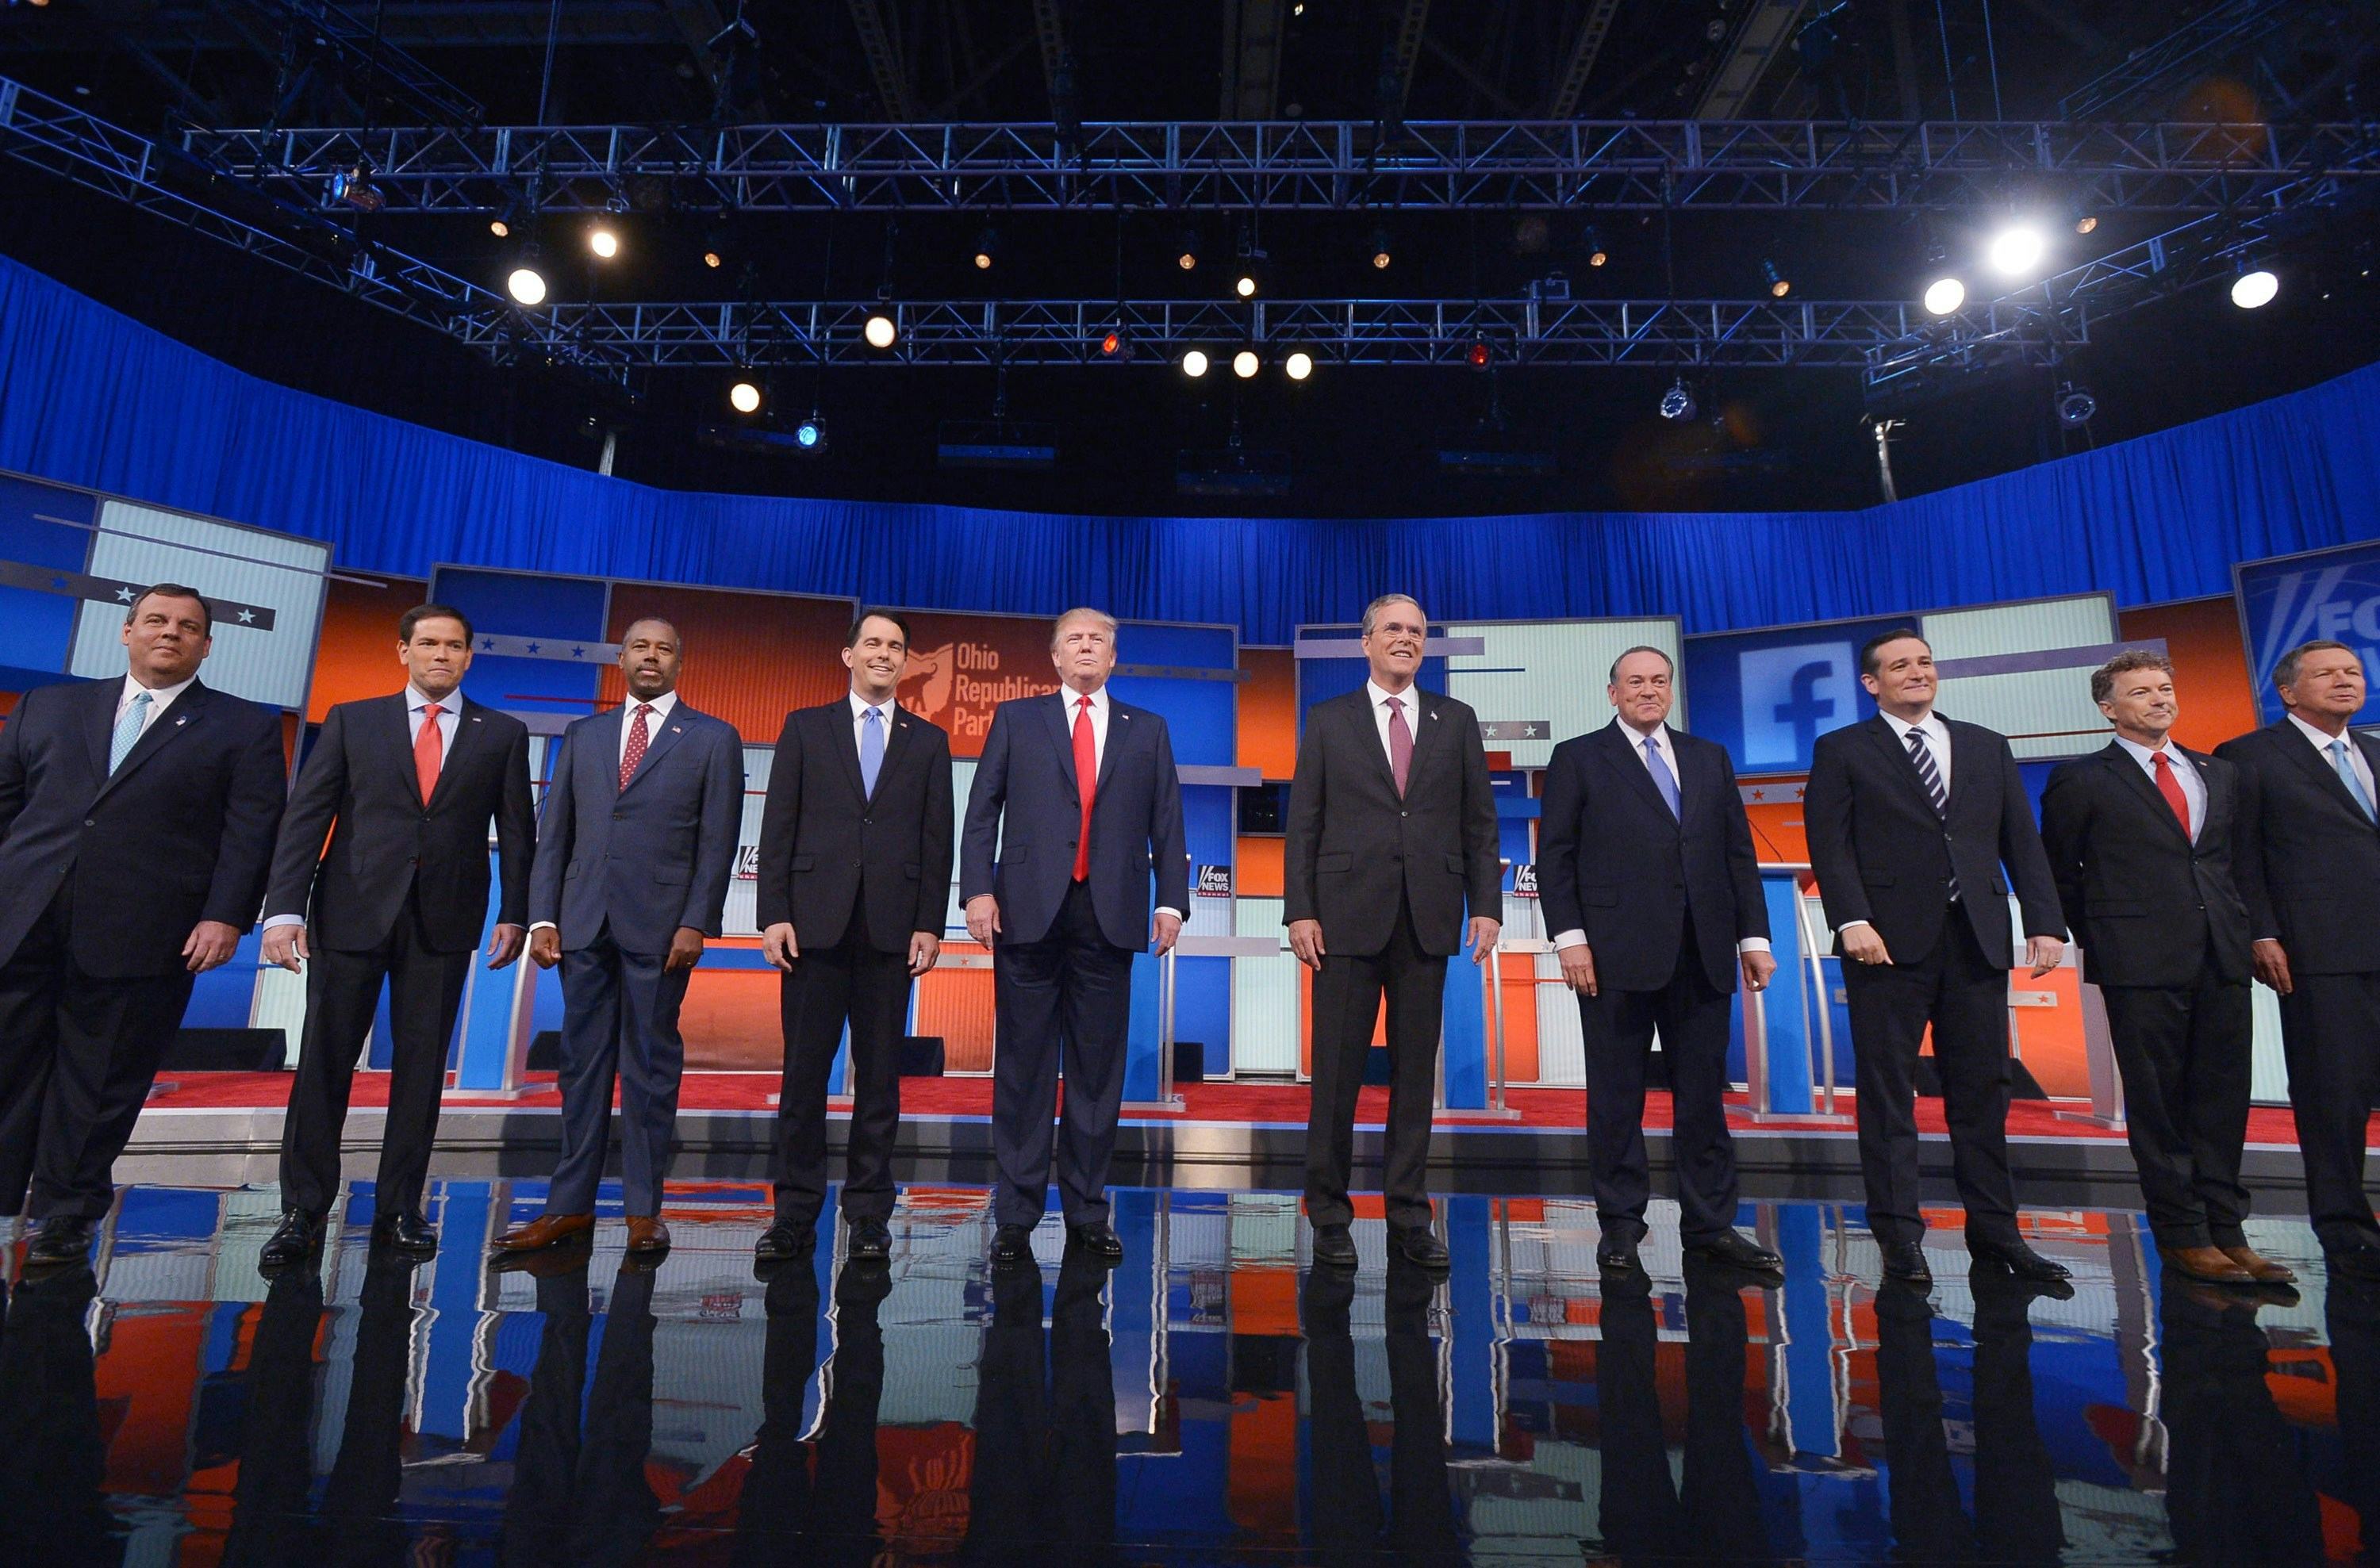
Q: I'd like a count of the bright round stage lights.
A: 11